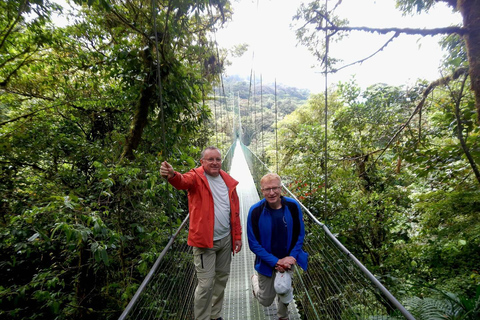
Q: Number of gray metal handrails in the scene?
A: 2